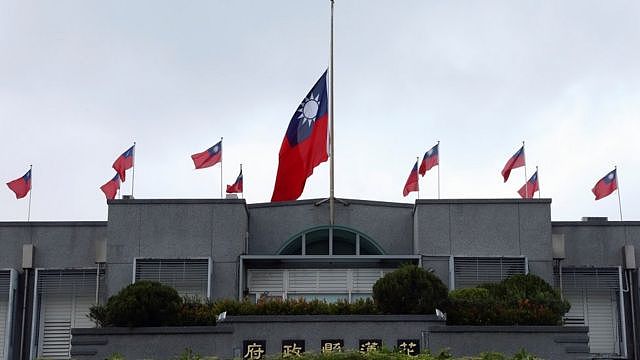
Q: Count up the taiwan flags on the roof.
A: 11